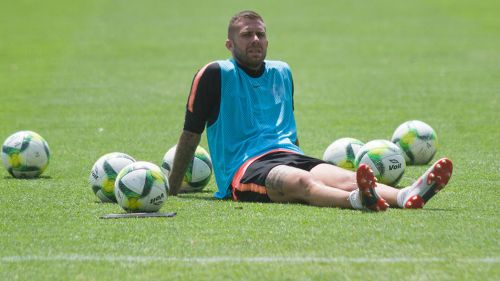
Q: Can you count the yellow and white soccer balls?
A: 7